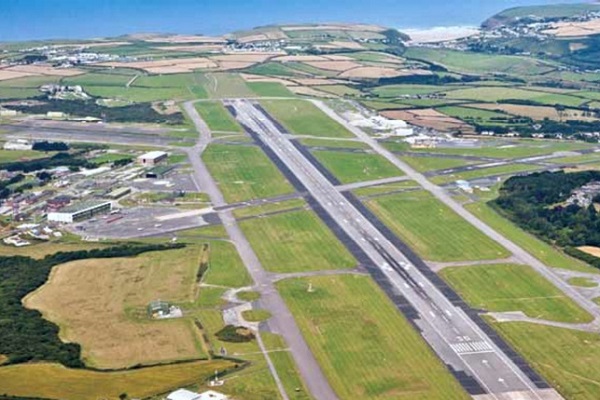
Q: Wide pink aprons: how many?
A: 0